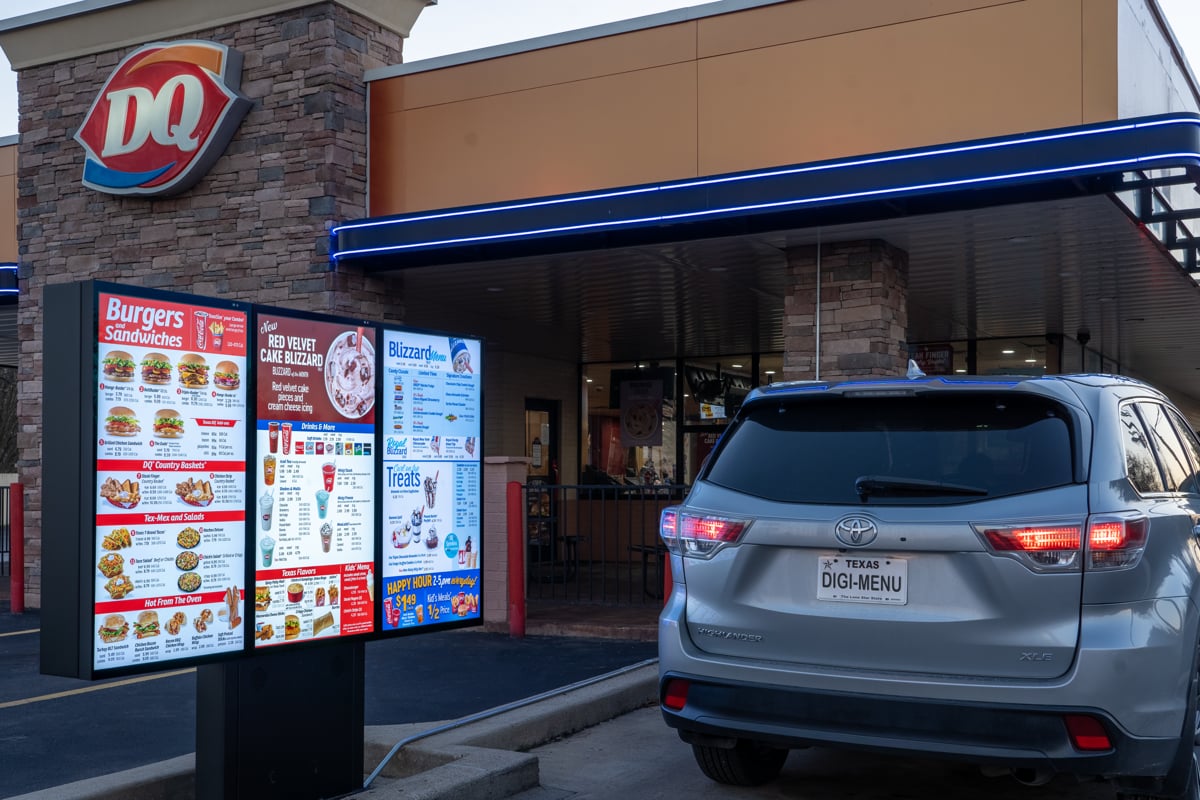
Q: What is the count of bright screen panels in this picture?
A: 3